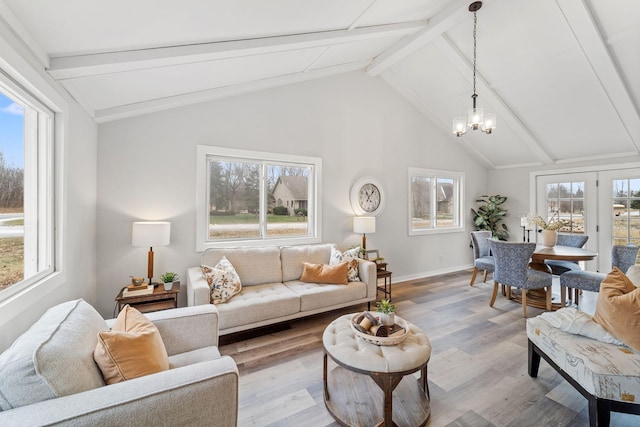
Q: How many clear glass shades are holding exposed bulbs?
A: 3